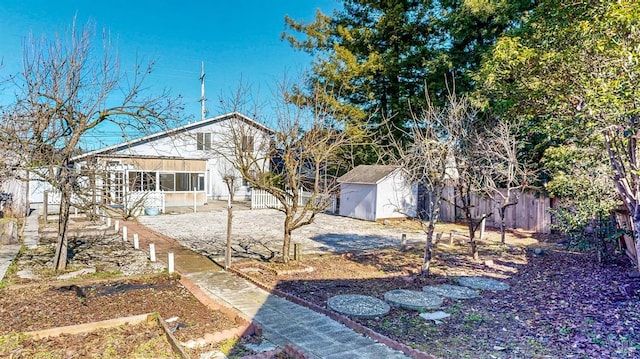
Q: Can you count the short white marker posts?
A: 6